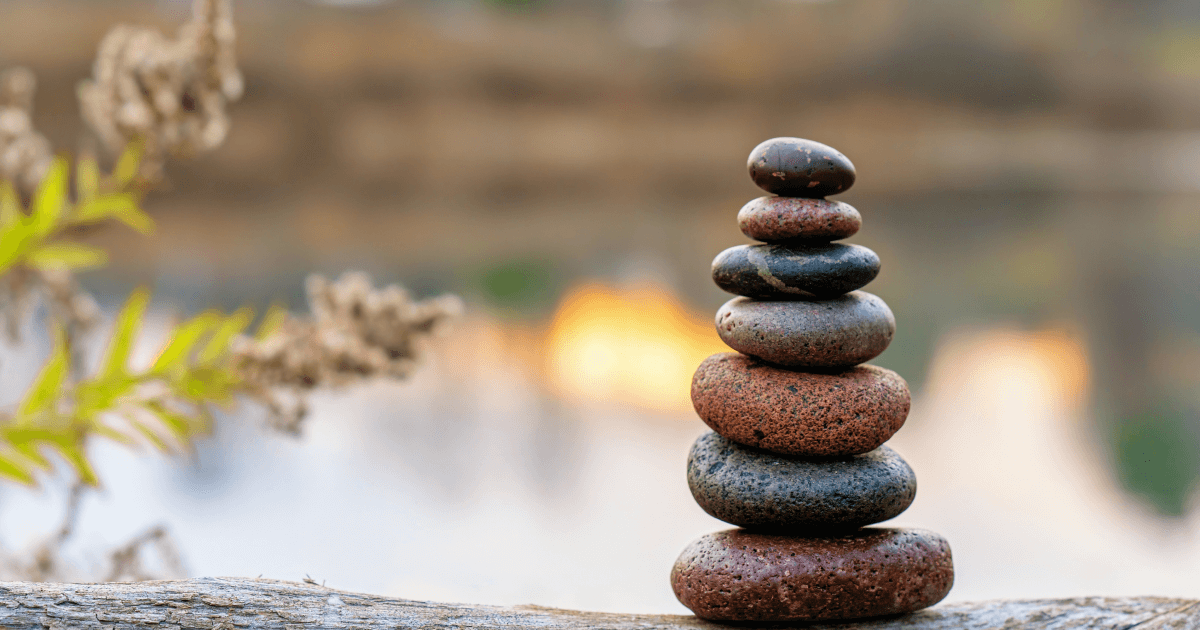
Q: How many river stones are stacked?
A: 7